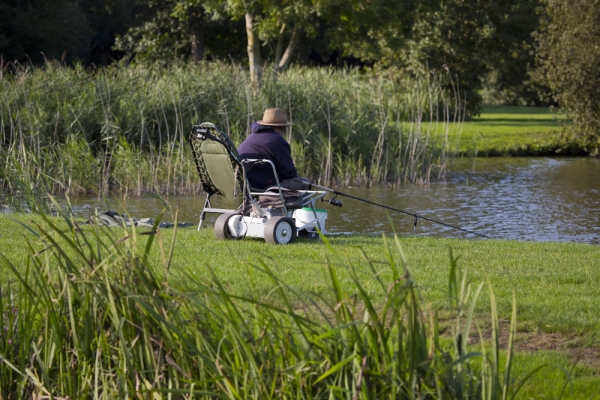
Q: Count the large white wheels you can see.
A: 2